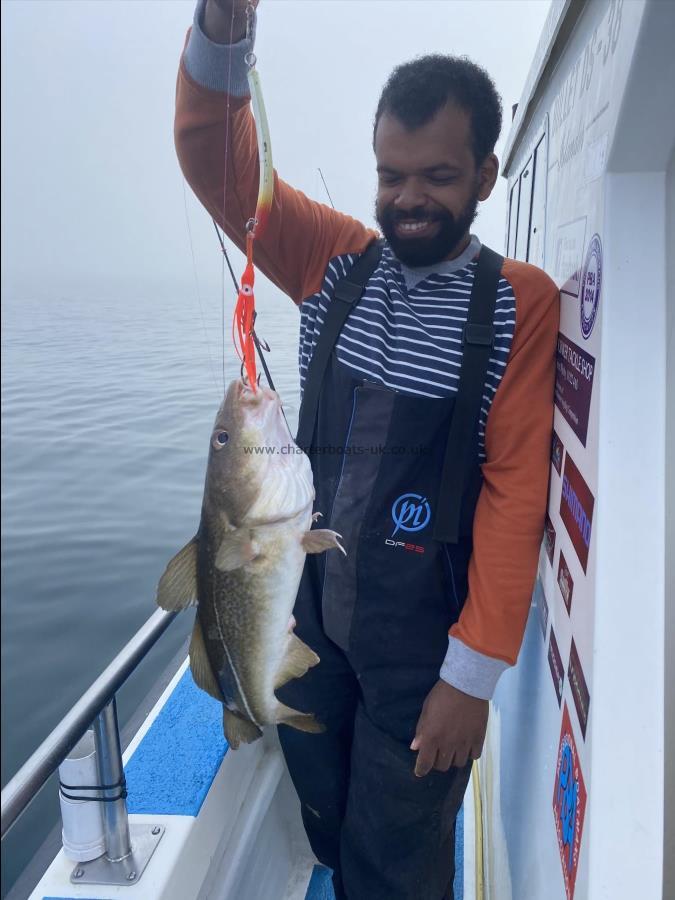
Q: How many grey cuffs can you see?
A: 2